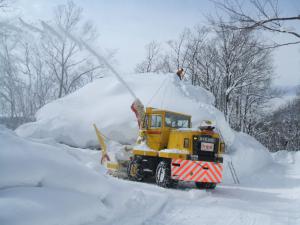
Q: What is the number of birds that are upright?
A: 0